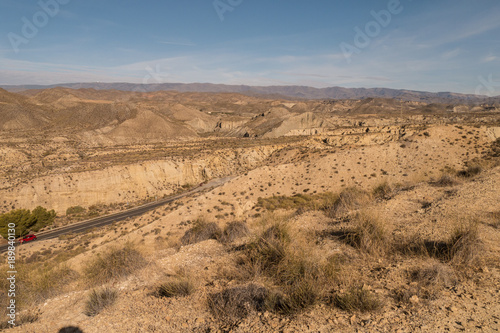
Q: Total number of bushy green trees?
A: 2